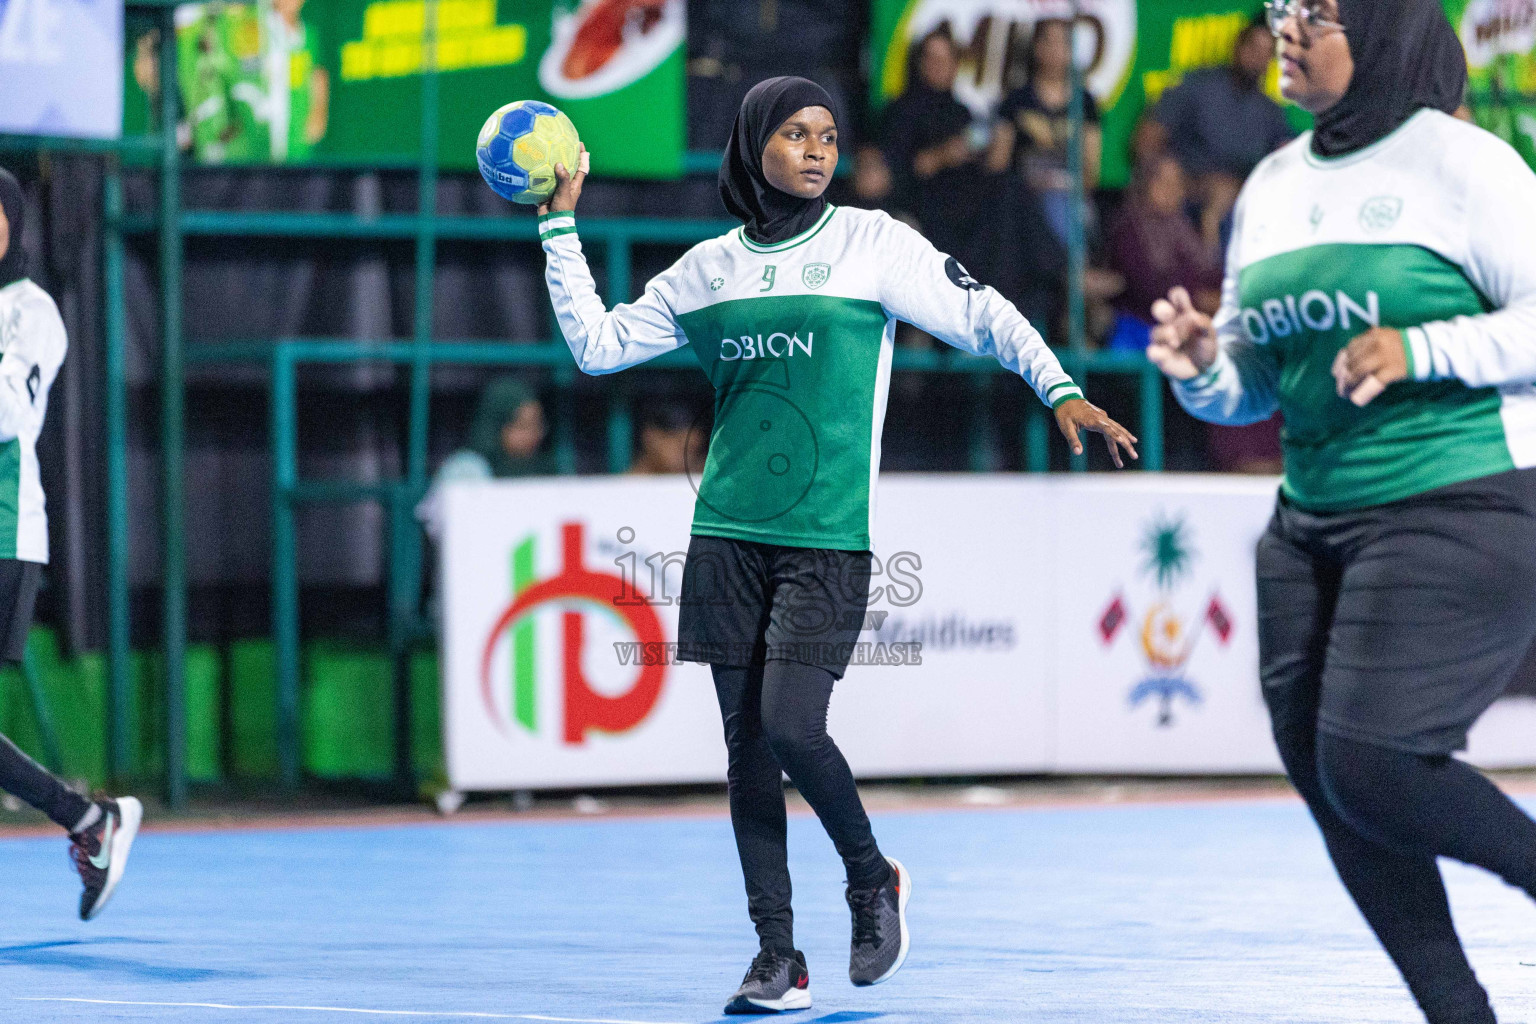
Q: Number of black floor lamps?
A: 0